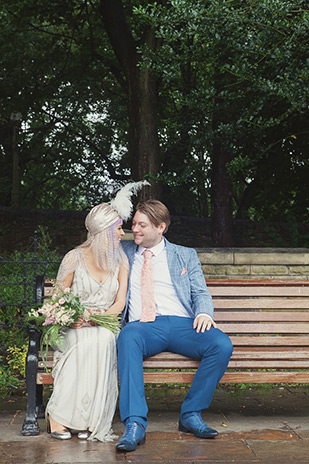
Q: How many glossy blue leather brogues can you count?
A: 2